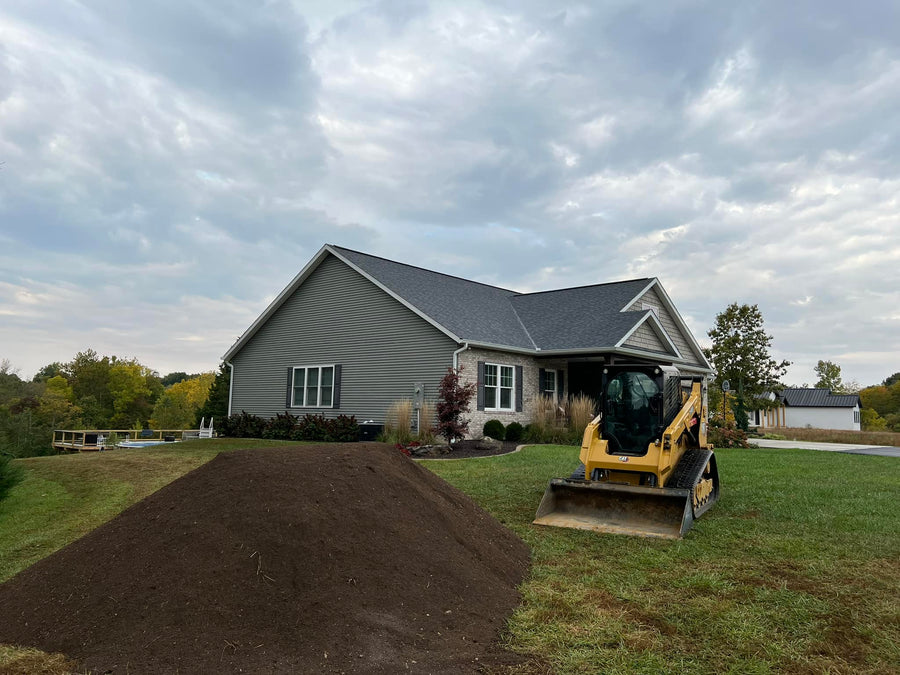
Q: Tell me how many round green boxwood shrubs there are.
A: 2